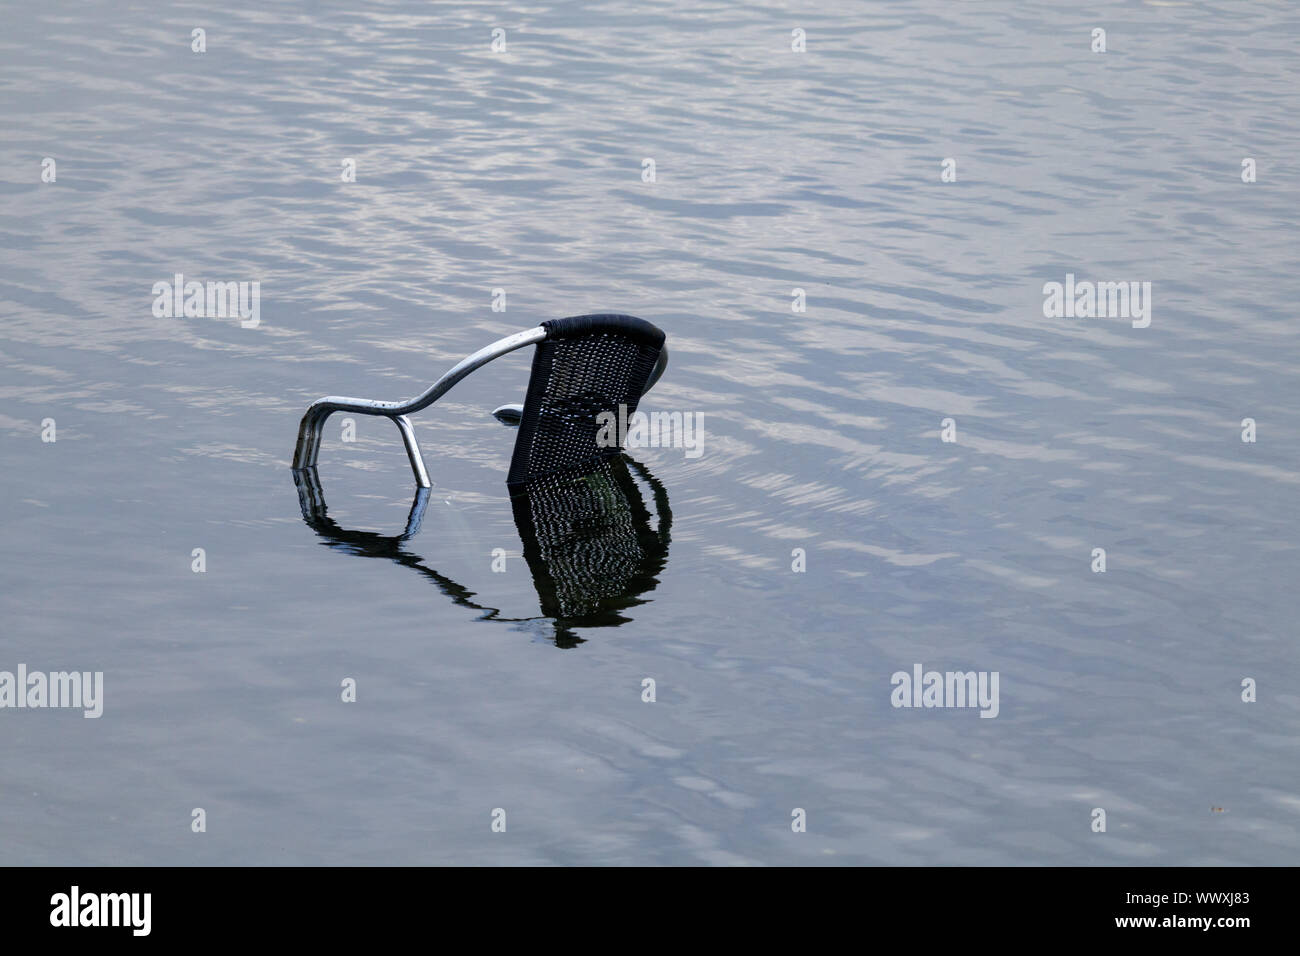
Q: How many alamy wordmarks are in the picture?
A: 6